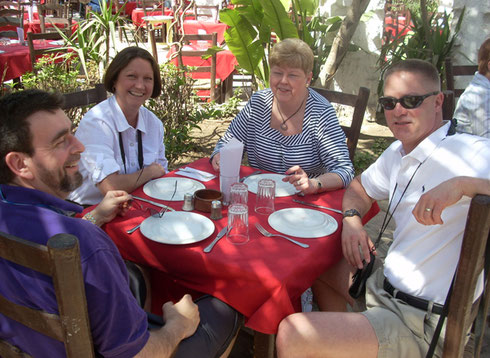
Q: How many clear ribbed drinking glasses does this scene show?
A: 3